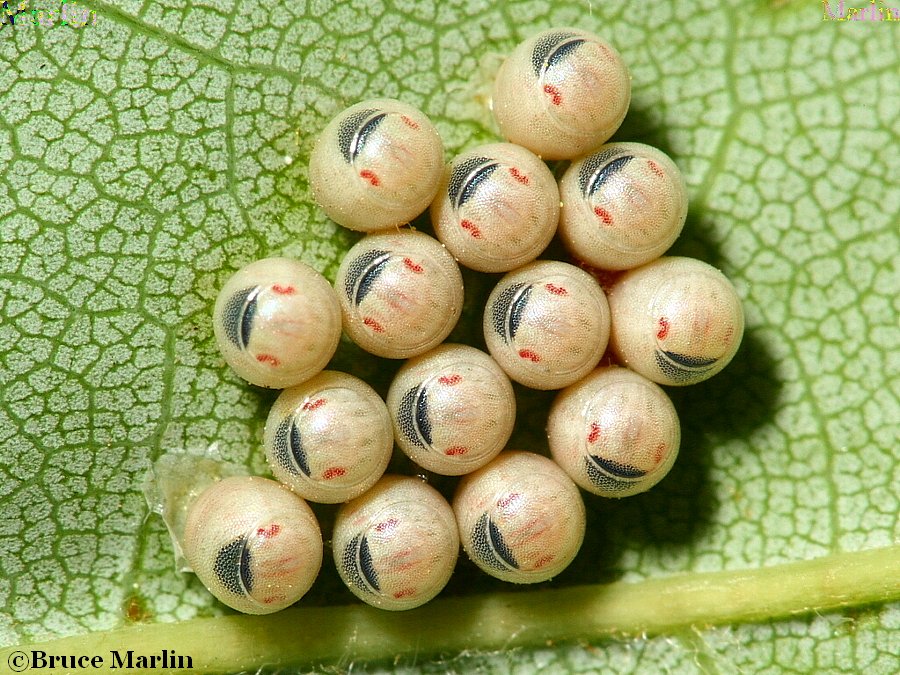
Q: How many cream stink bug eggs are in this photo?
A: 14